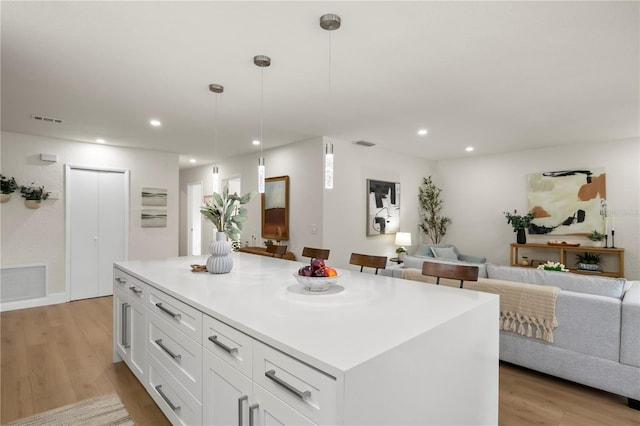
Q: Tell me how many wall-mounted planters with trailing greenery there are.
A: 2